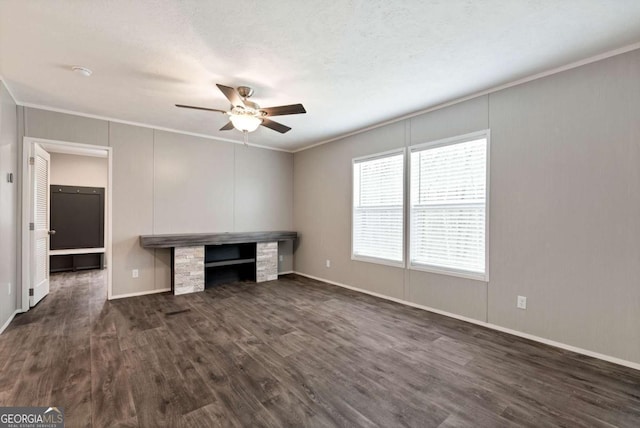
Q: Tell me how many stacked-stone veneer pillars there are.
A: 2